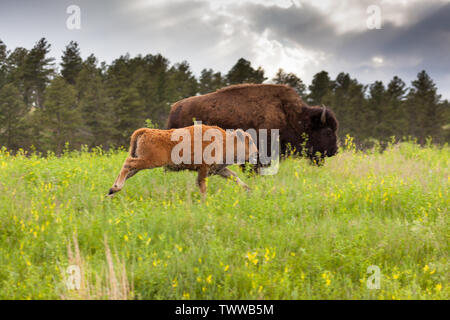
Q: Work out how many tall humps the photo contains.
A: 1